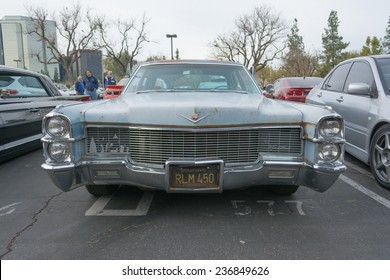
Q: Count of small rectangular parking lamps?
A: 2